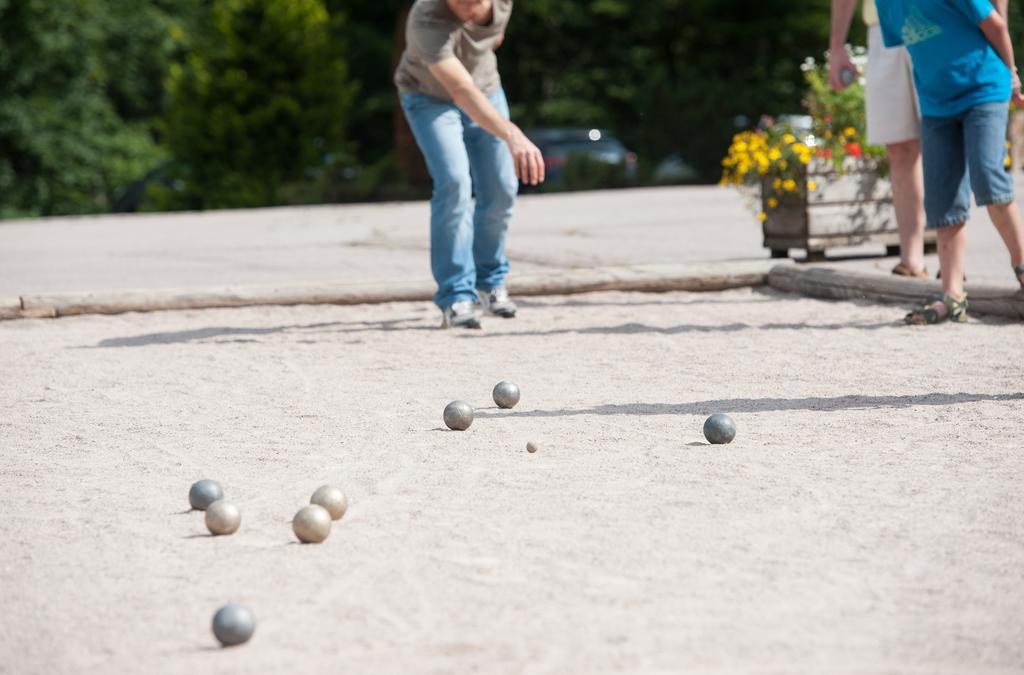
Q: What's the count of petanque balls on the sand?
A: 8